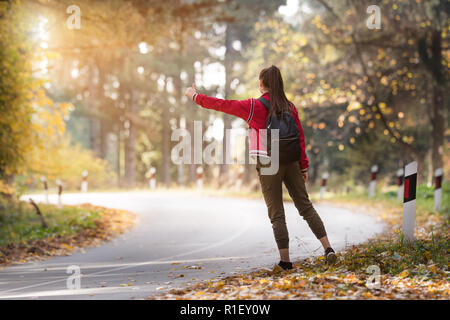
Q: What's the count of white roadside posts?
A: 11